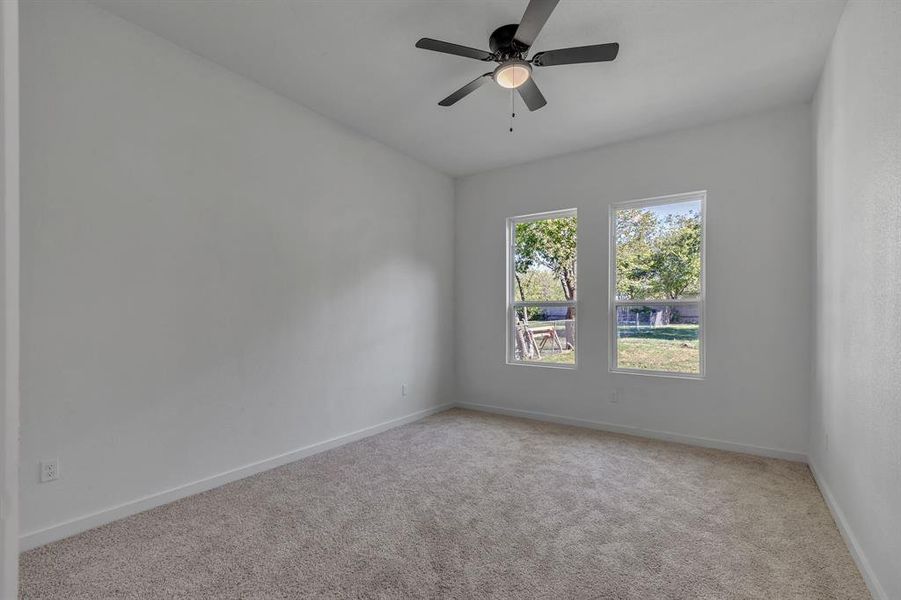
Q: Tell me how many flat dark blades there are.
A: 5